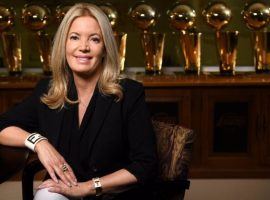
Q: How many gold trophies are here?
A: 8